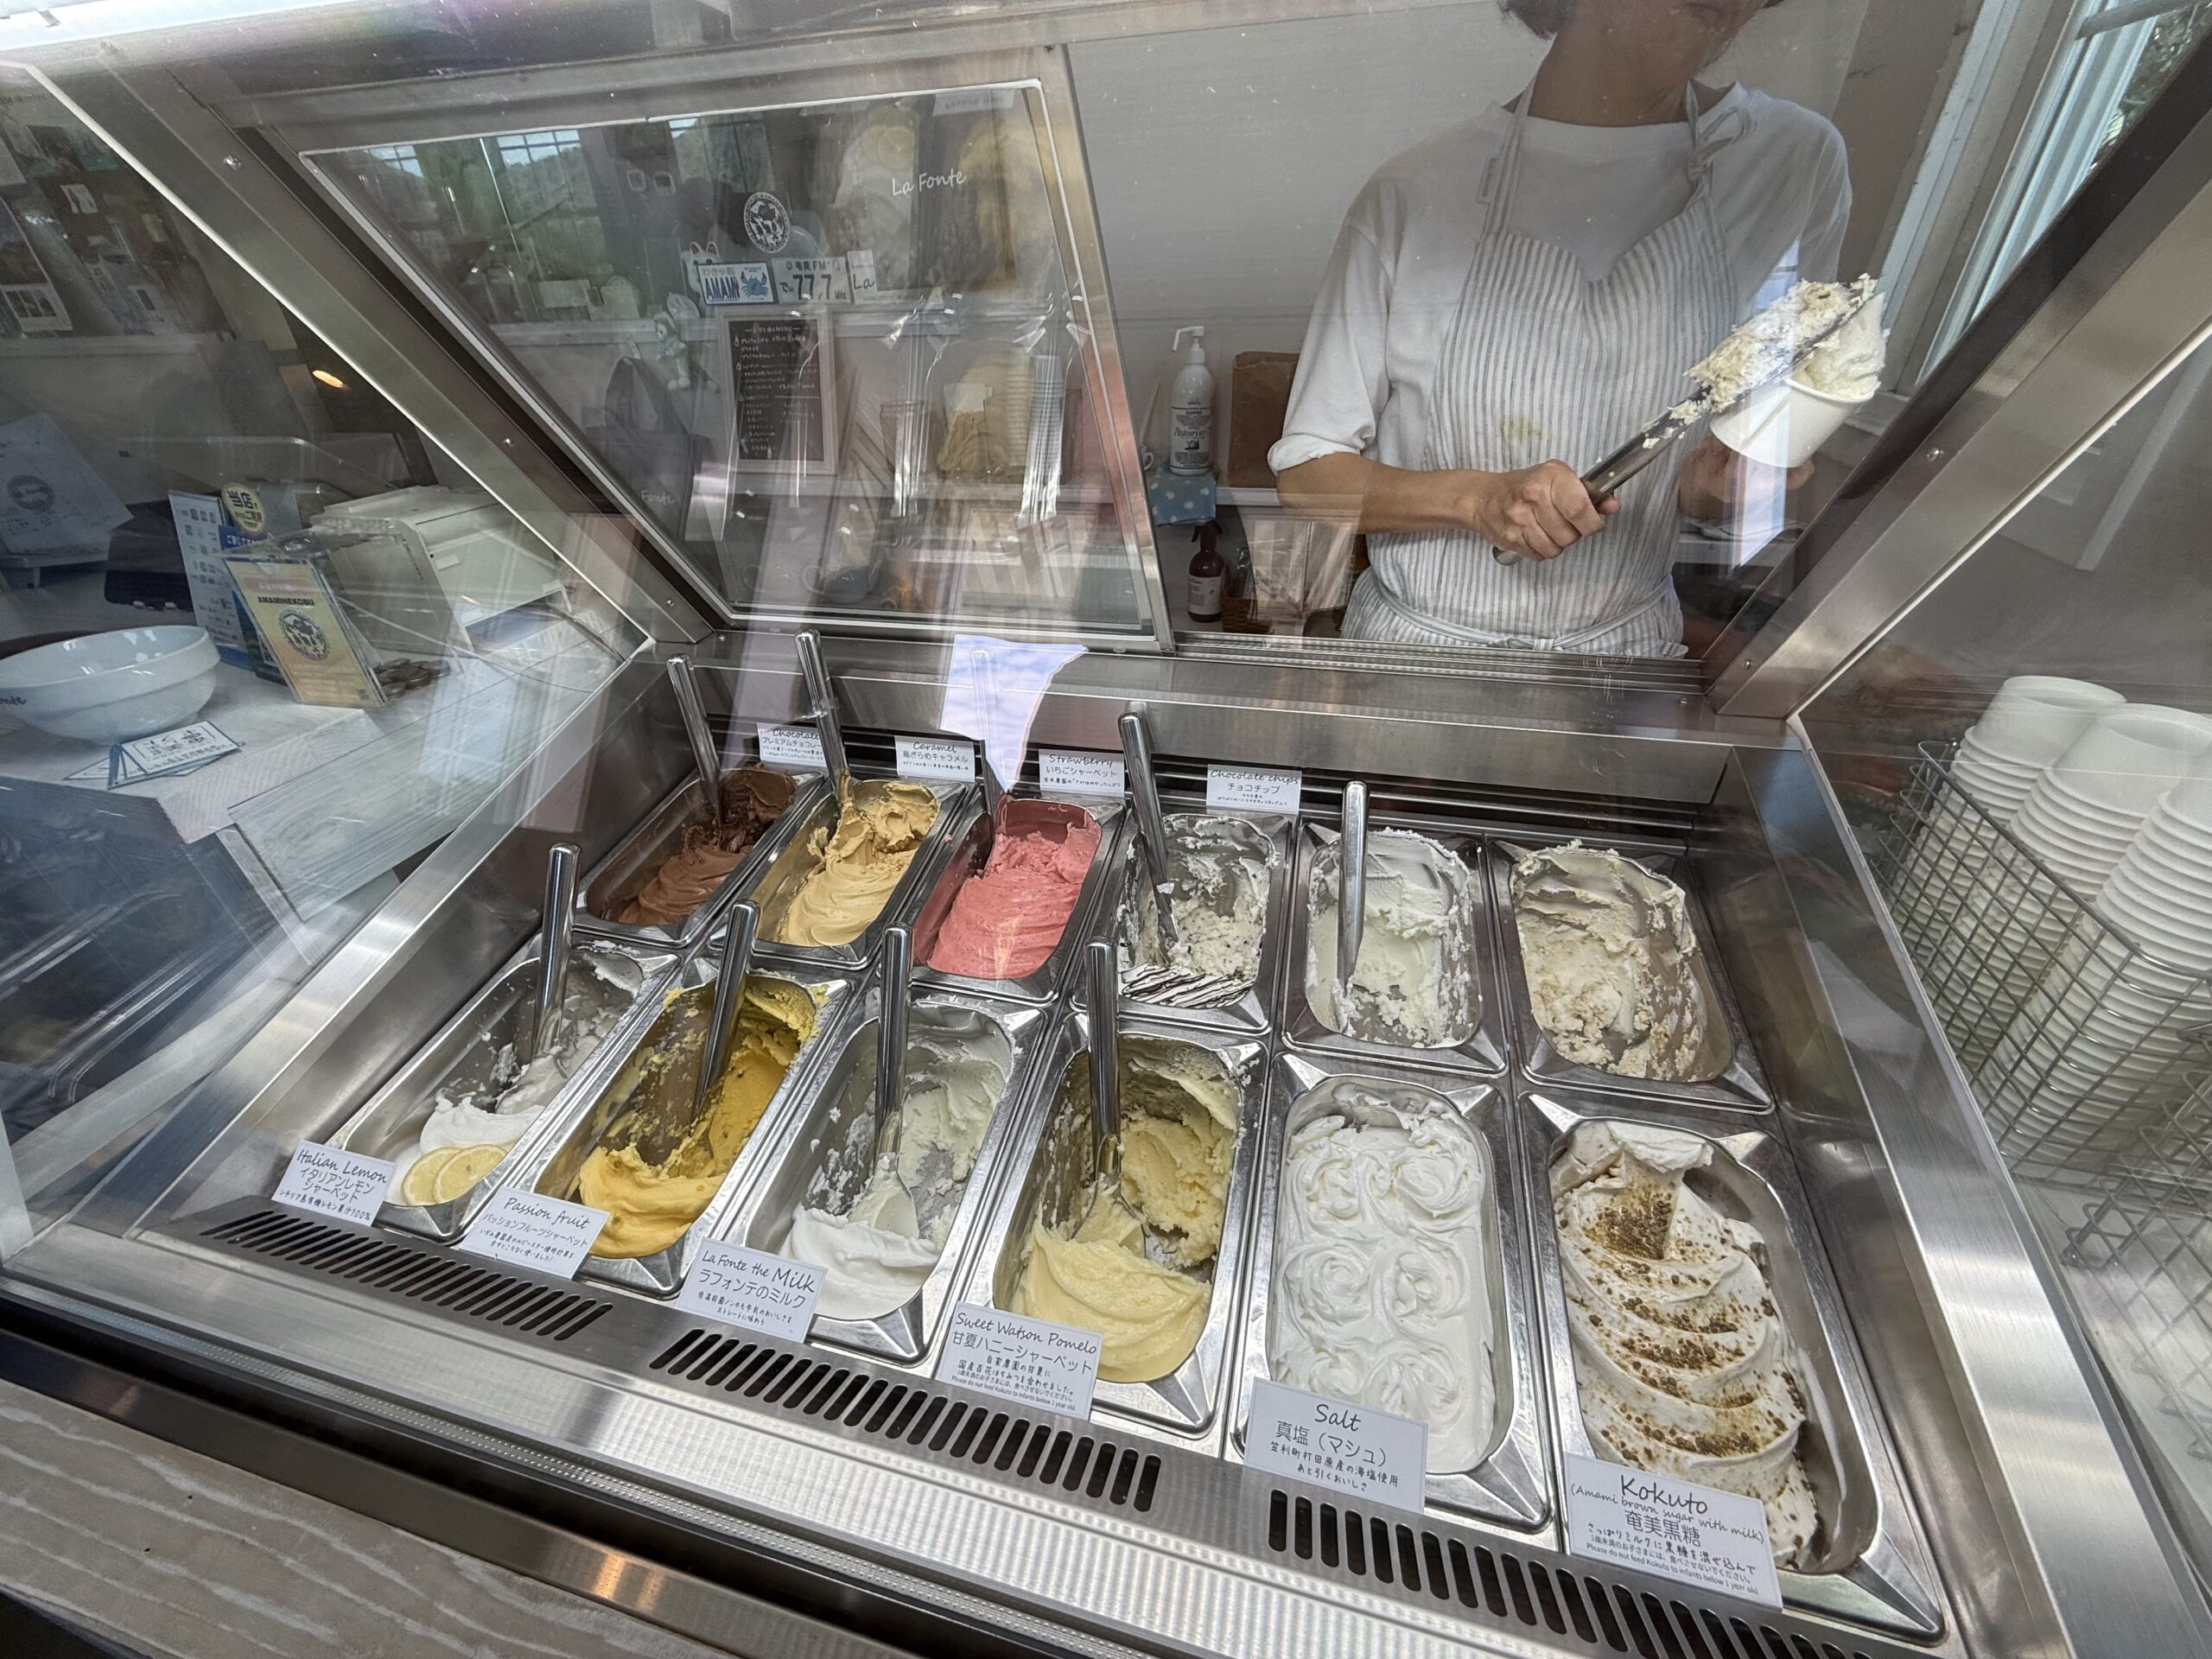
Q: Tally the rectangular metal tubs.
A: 12